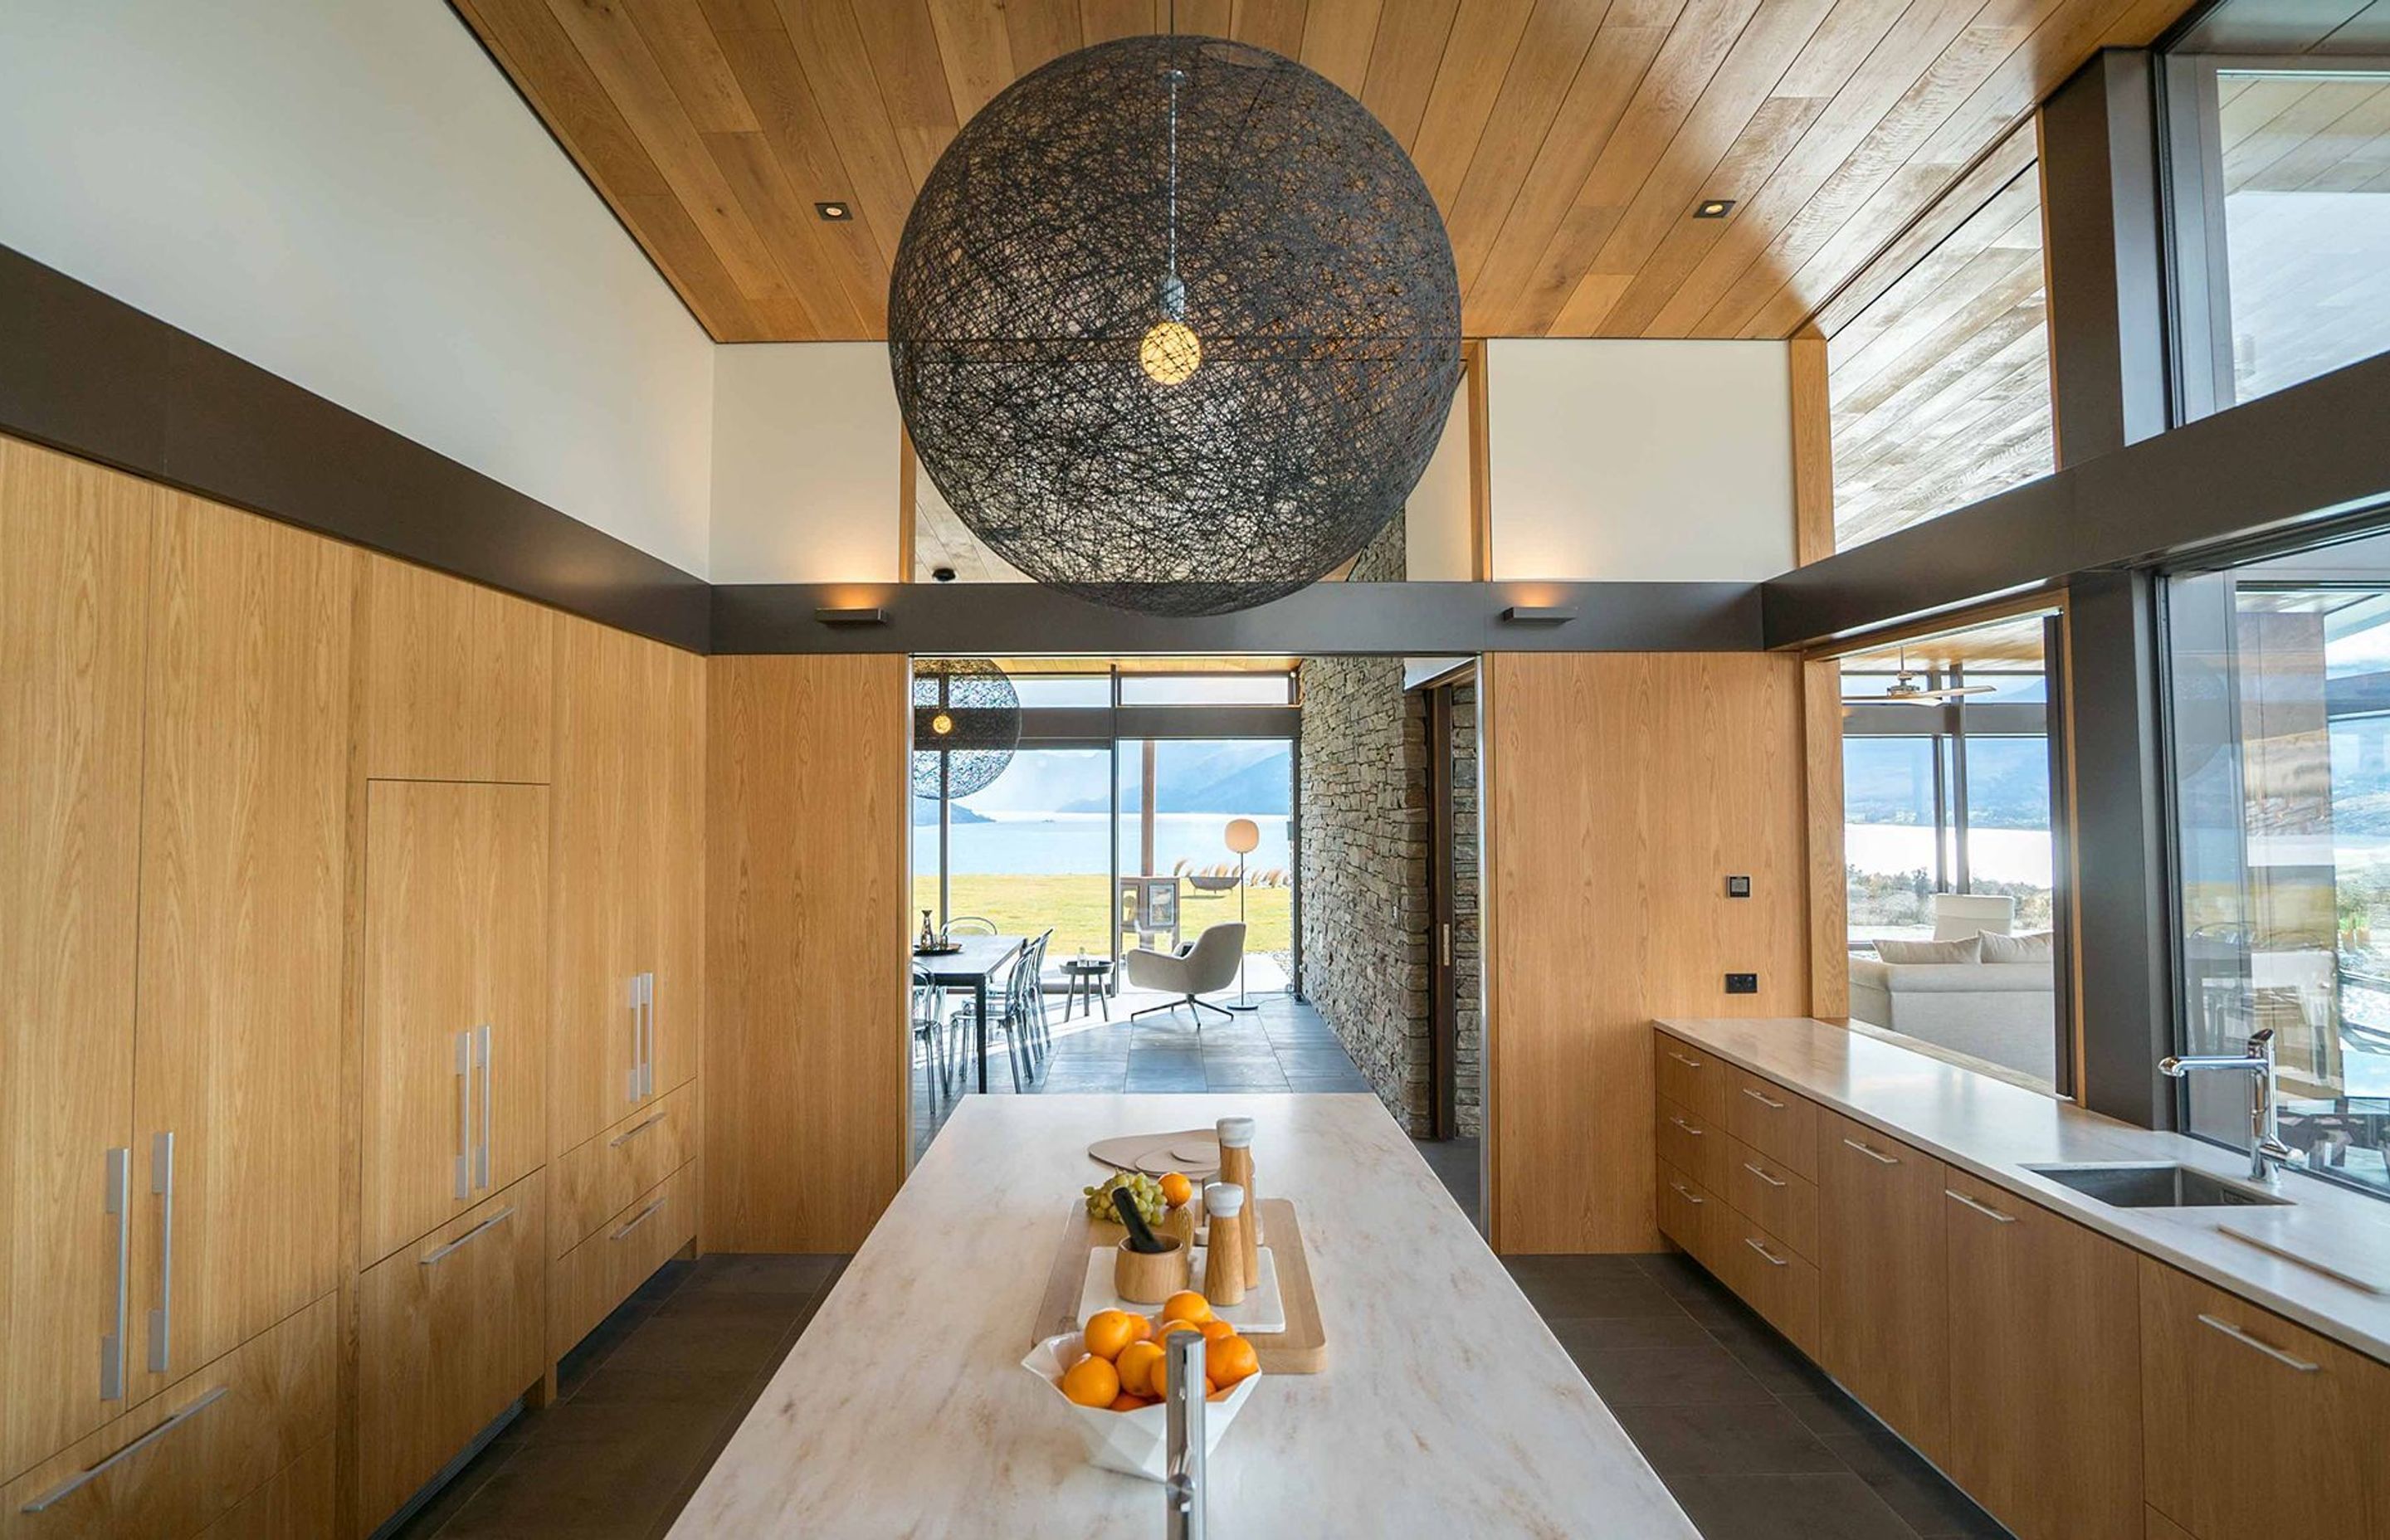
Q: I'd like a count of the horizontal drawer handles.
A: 13